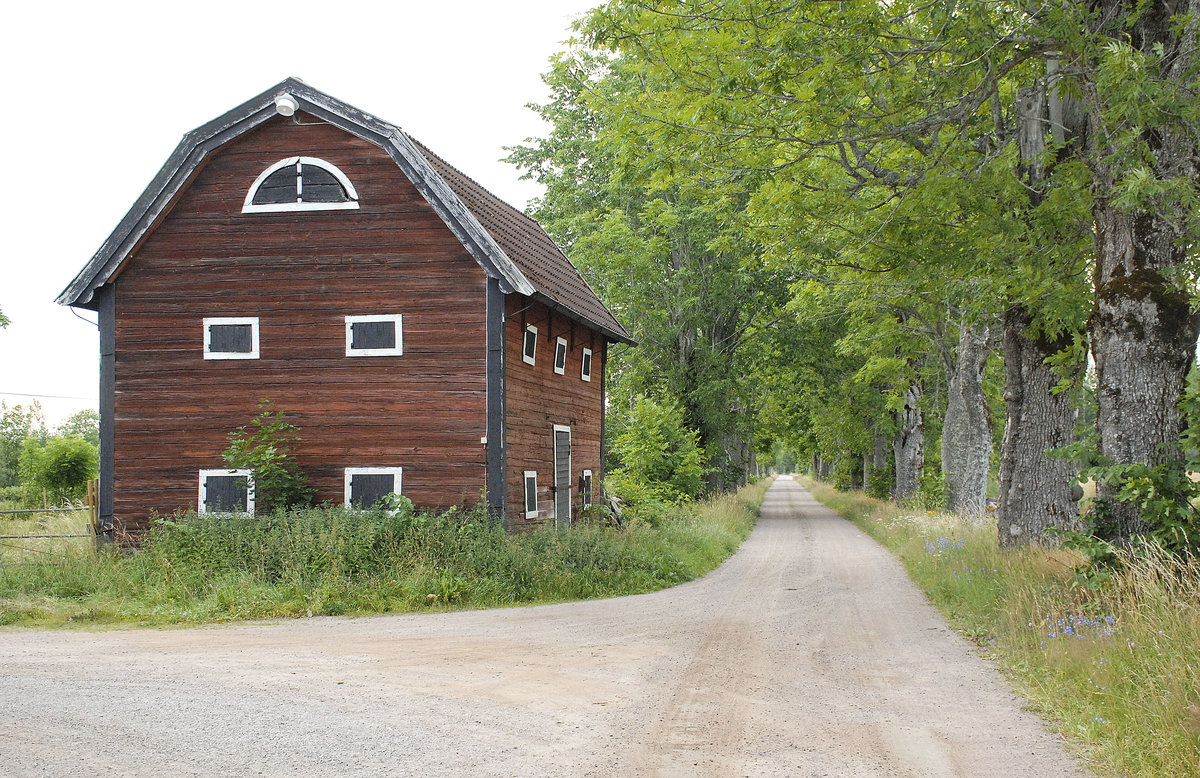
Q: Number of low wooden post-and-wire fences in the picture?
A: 1